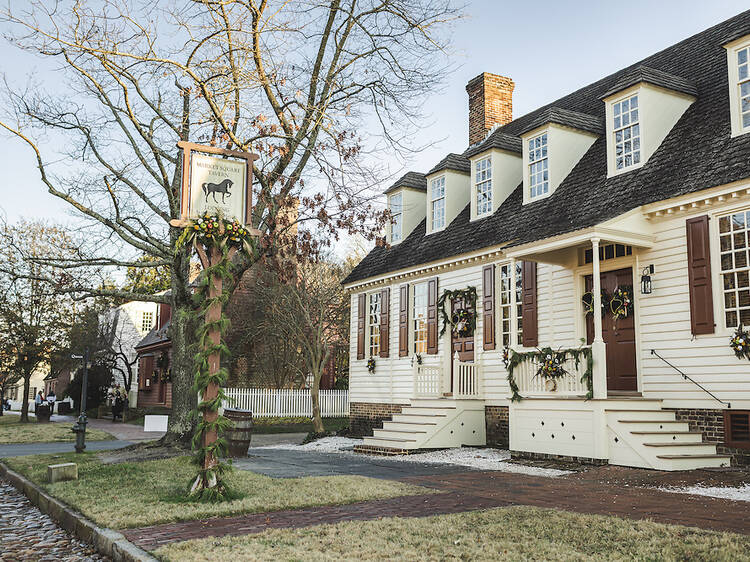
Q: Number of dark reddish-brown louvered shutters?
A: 7